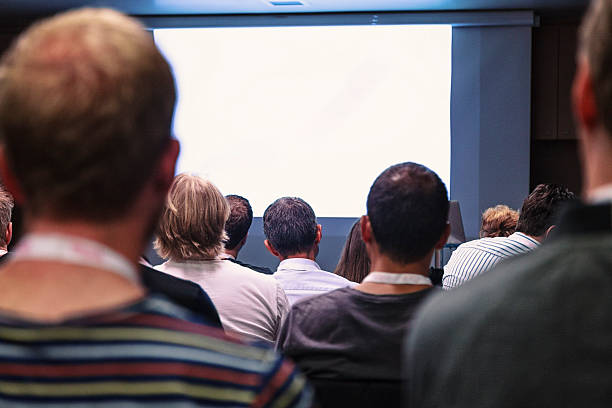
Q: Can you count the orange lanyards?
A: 0